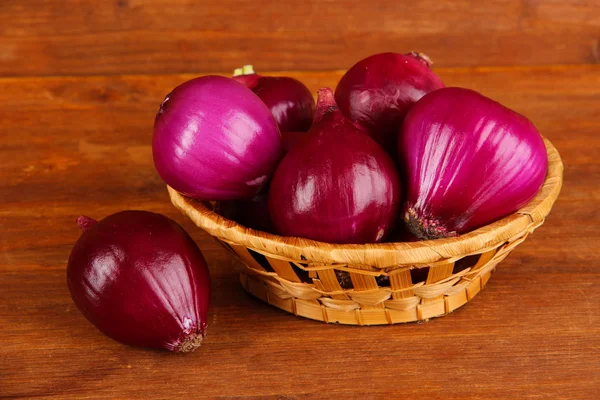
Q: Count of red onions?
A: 6